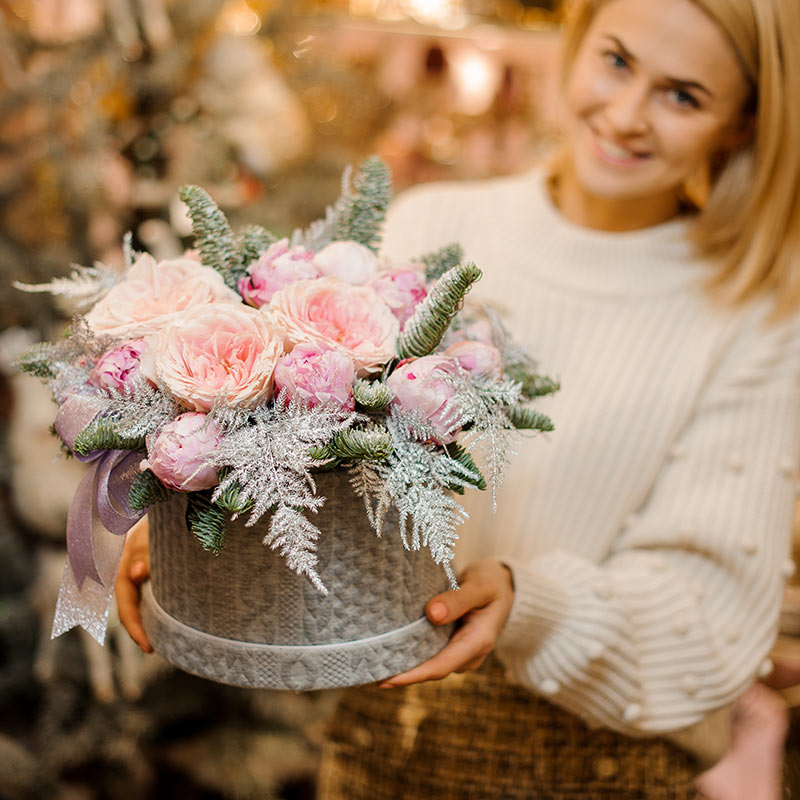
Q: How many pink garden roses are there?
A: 3